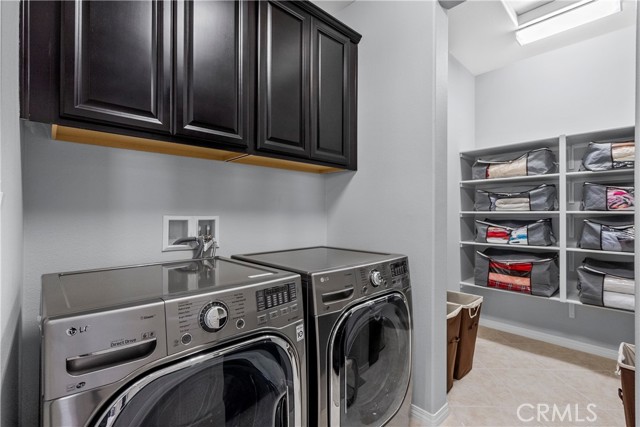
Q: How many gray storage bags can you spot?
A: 8